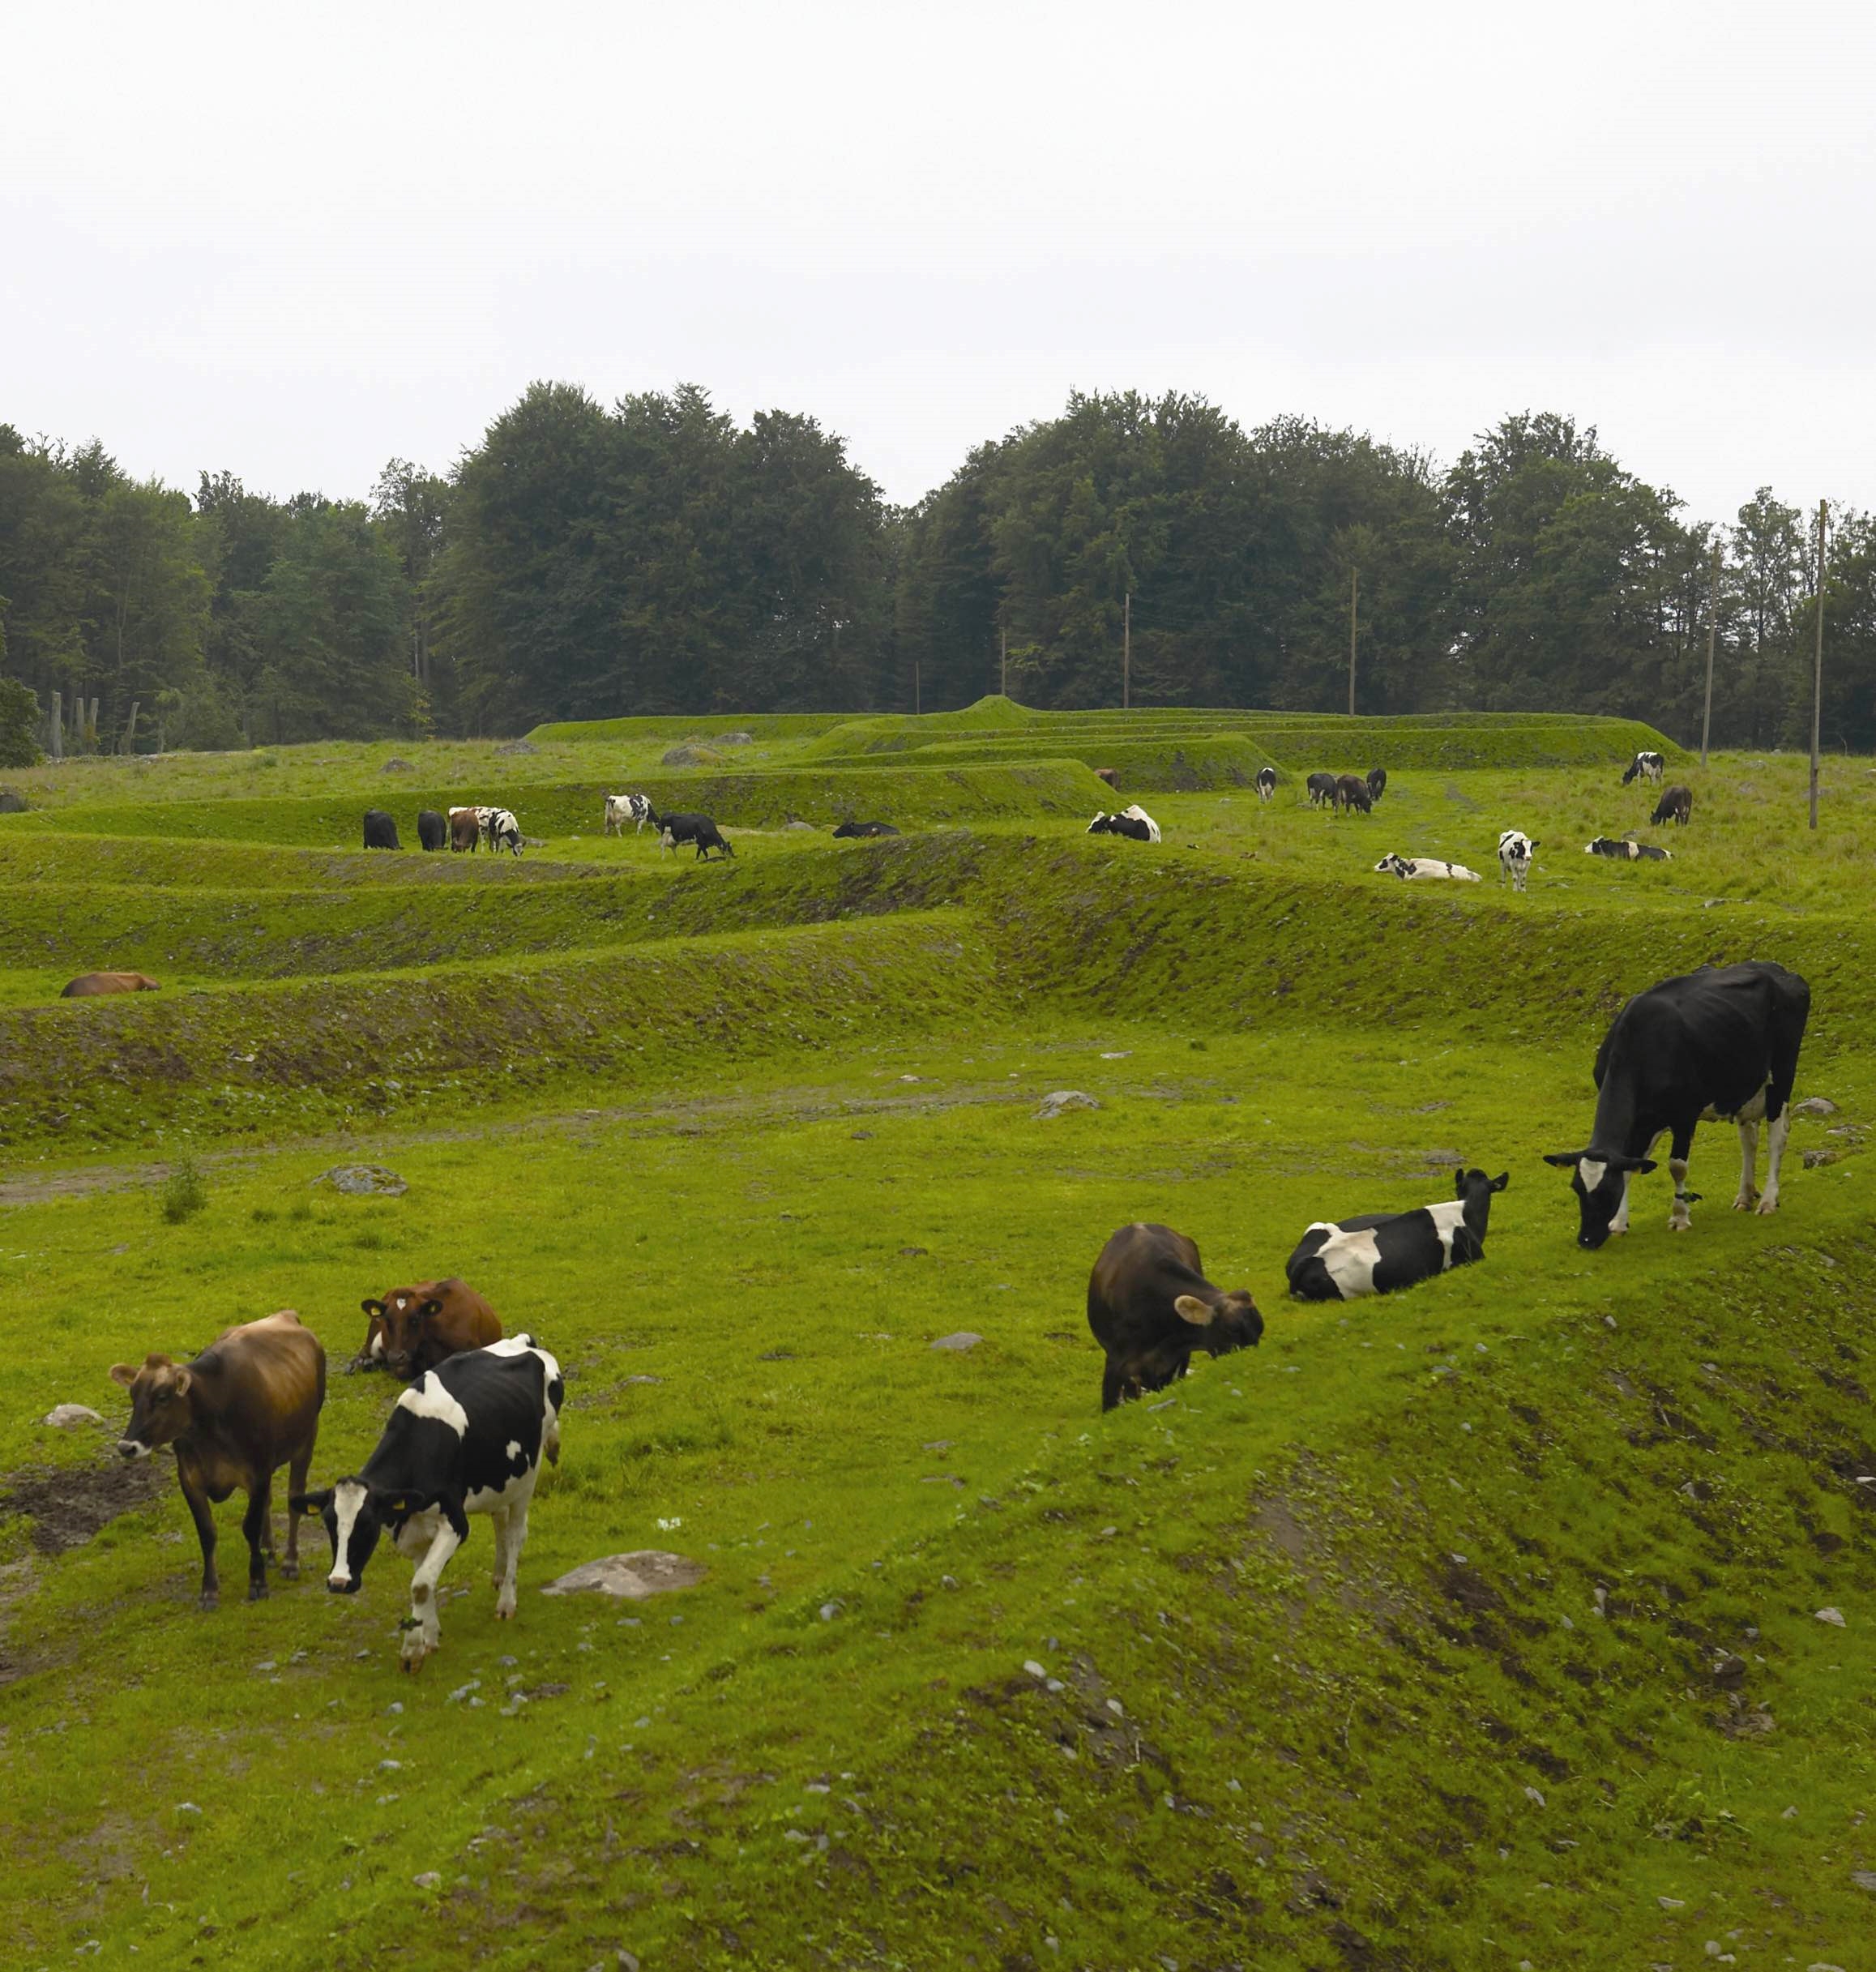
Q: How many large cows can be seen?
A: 6